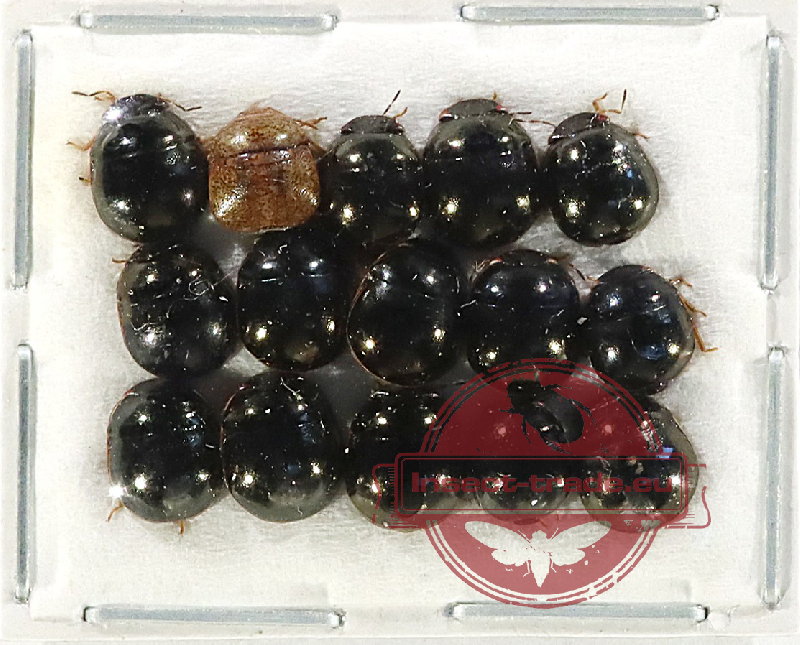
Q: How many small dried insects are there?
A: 15